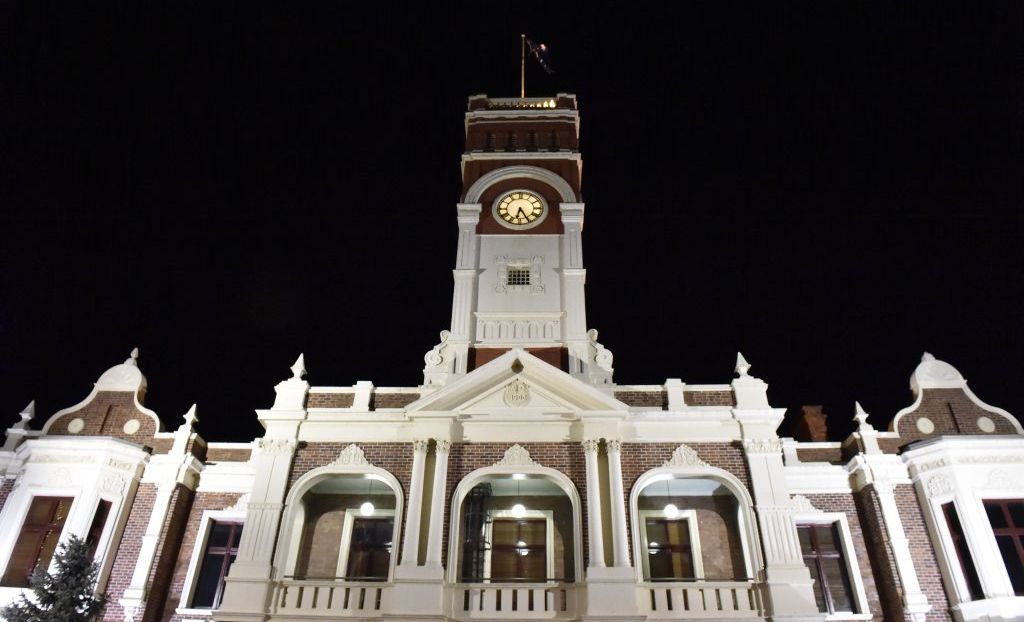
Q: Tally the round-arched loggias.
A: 3